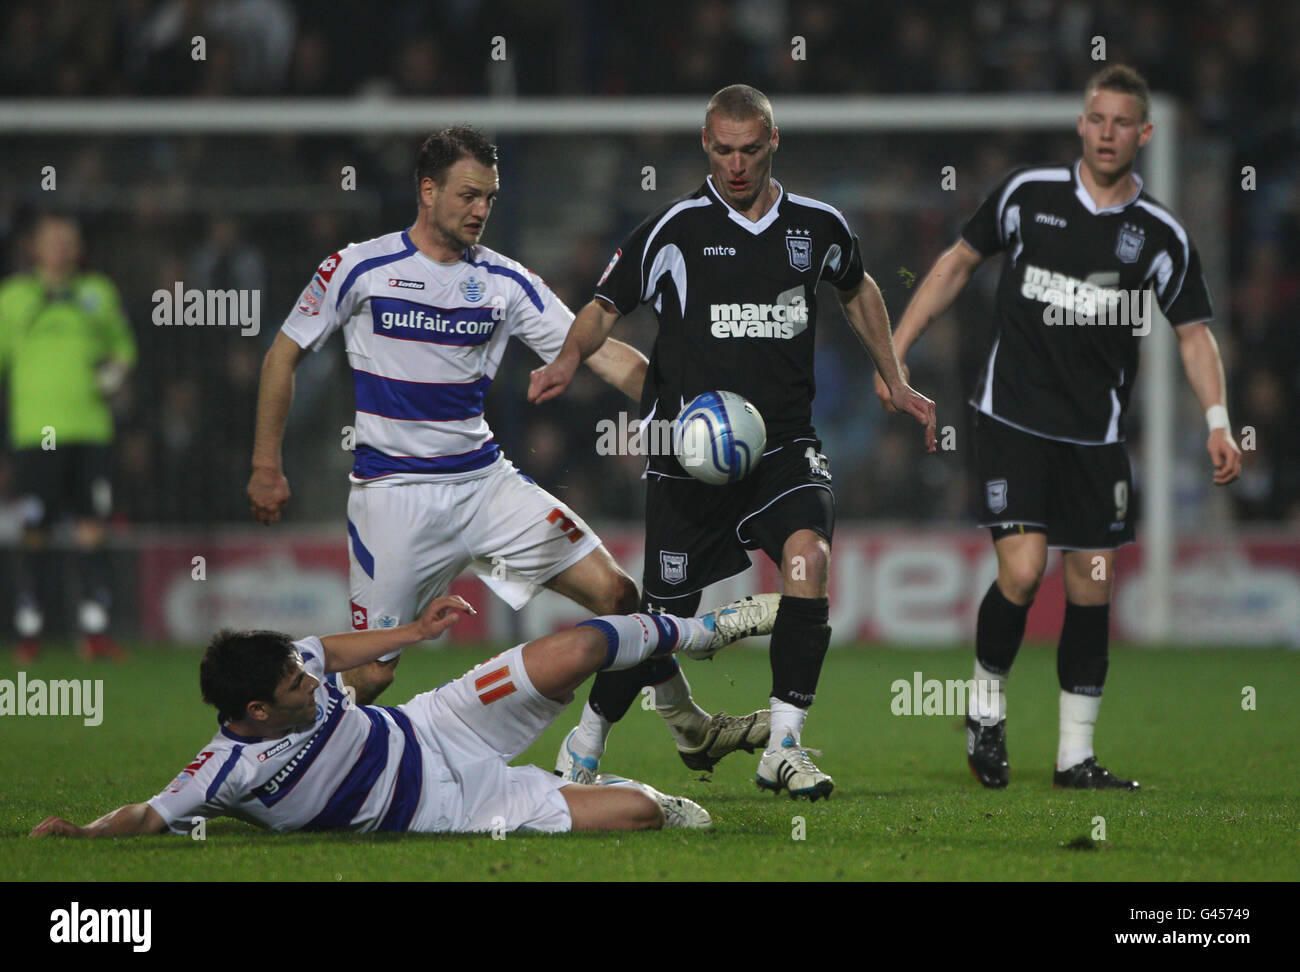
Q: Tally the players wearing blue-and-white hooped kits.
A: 2